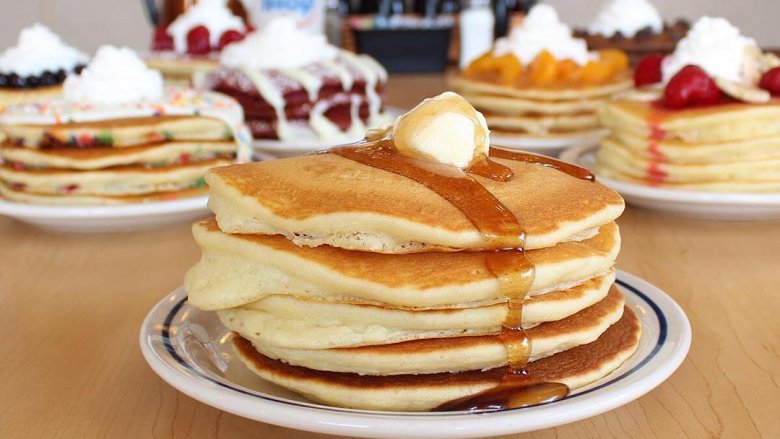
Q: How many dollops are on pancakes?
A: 8